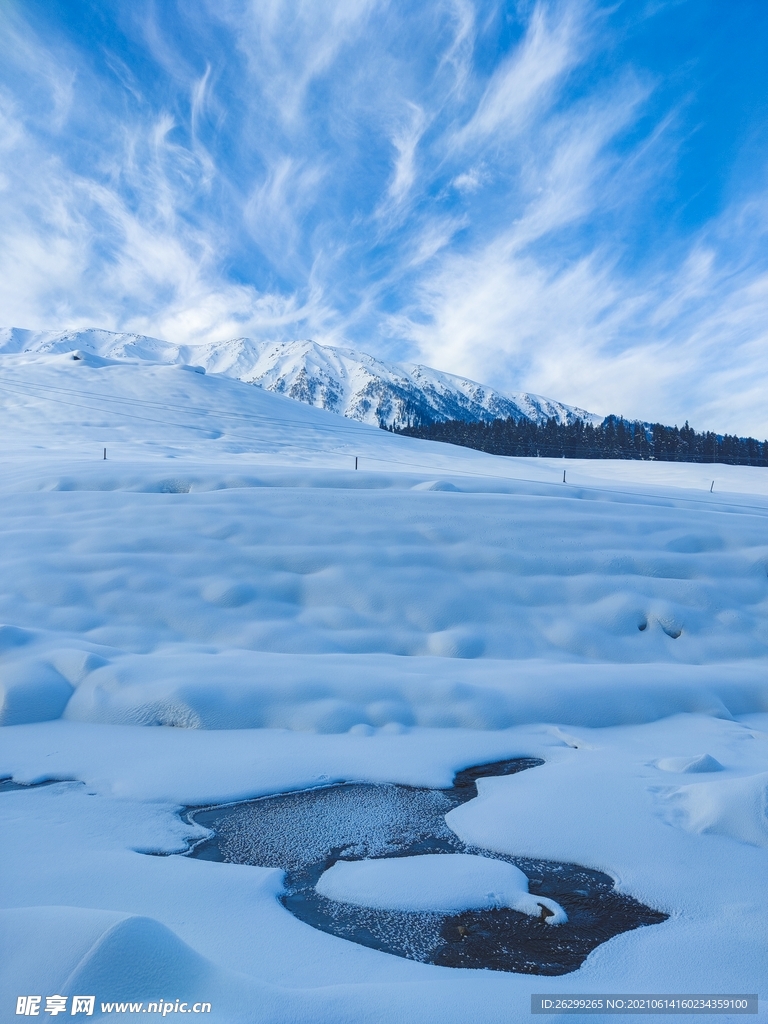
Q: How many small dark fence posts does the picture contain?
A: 4